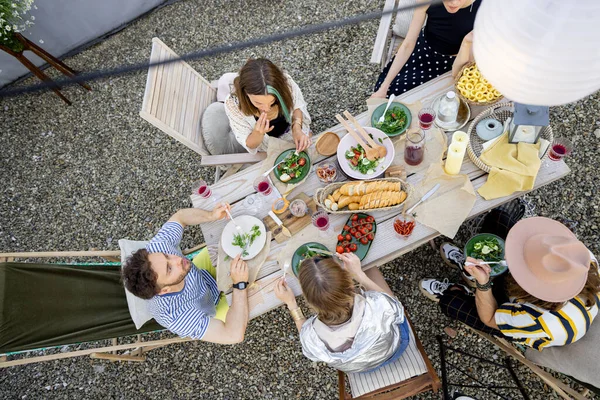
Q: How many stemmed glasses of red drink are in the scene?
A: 5